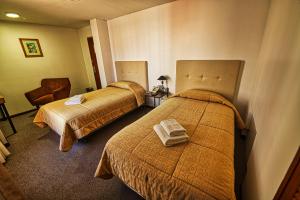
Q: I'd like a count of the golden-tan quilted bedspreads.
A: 2